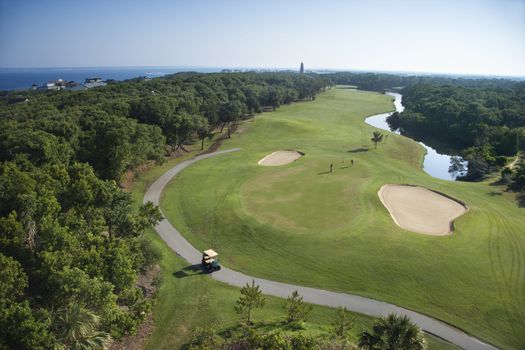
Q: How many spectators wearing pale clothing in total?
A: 0